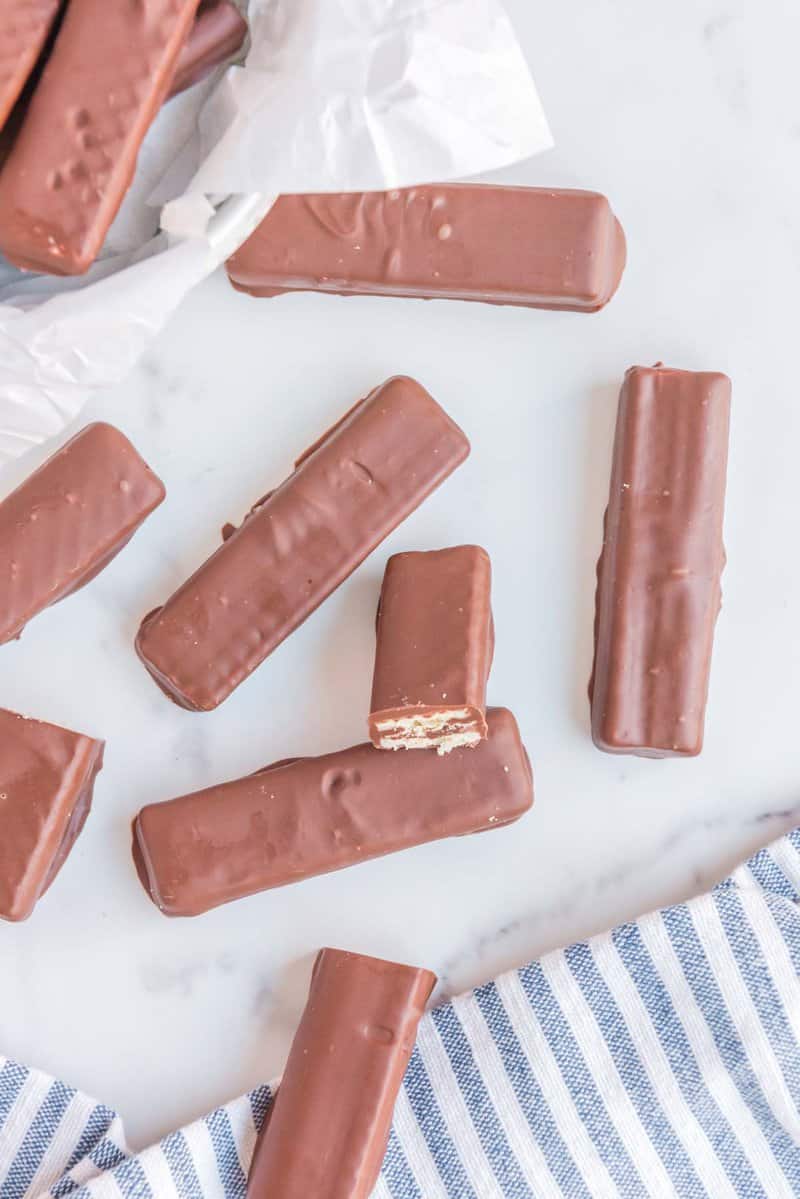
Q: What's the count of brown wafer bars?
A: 11